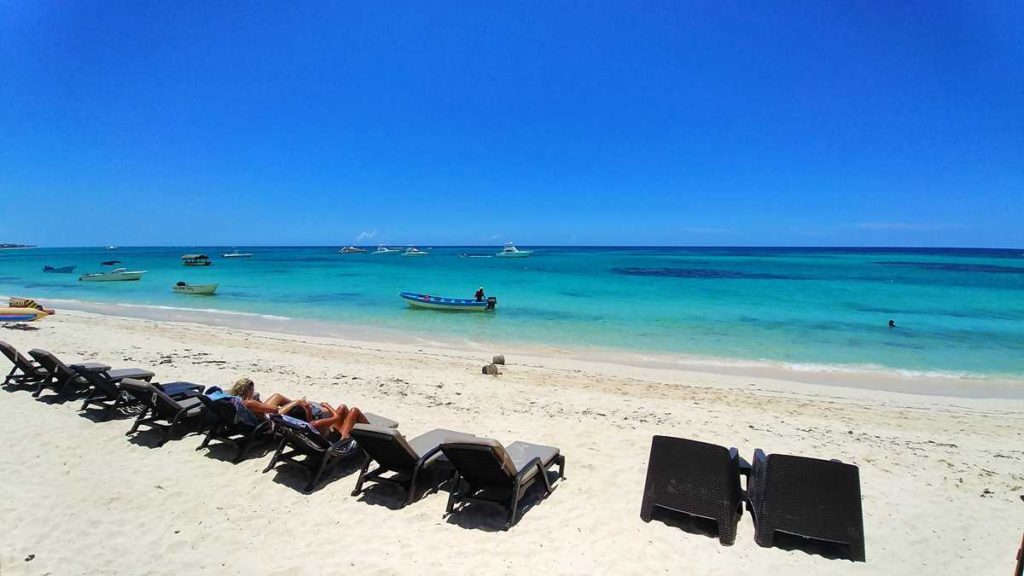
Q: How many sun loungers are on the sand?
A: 10